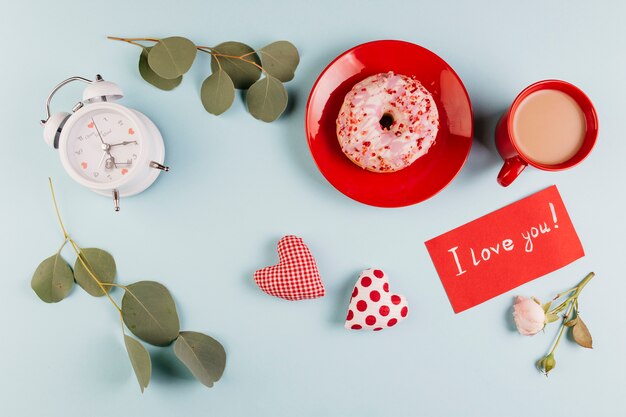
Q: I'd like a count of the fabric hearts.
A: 2